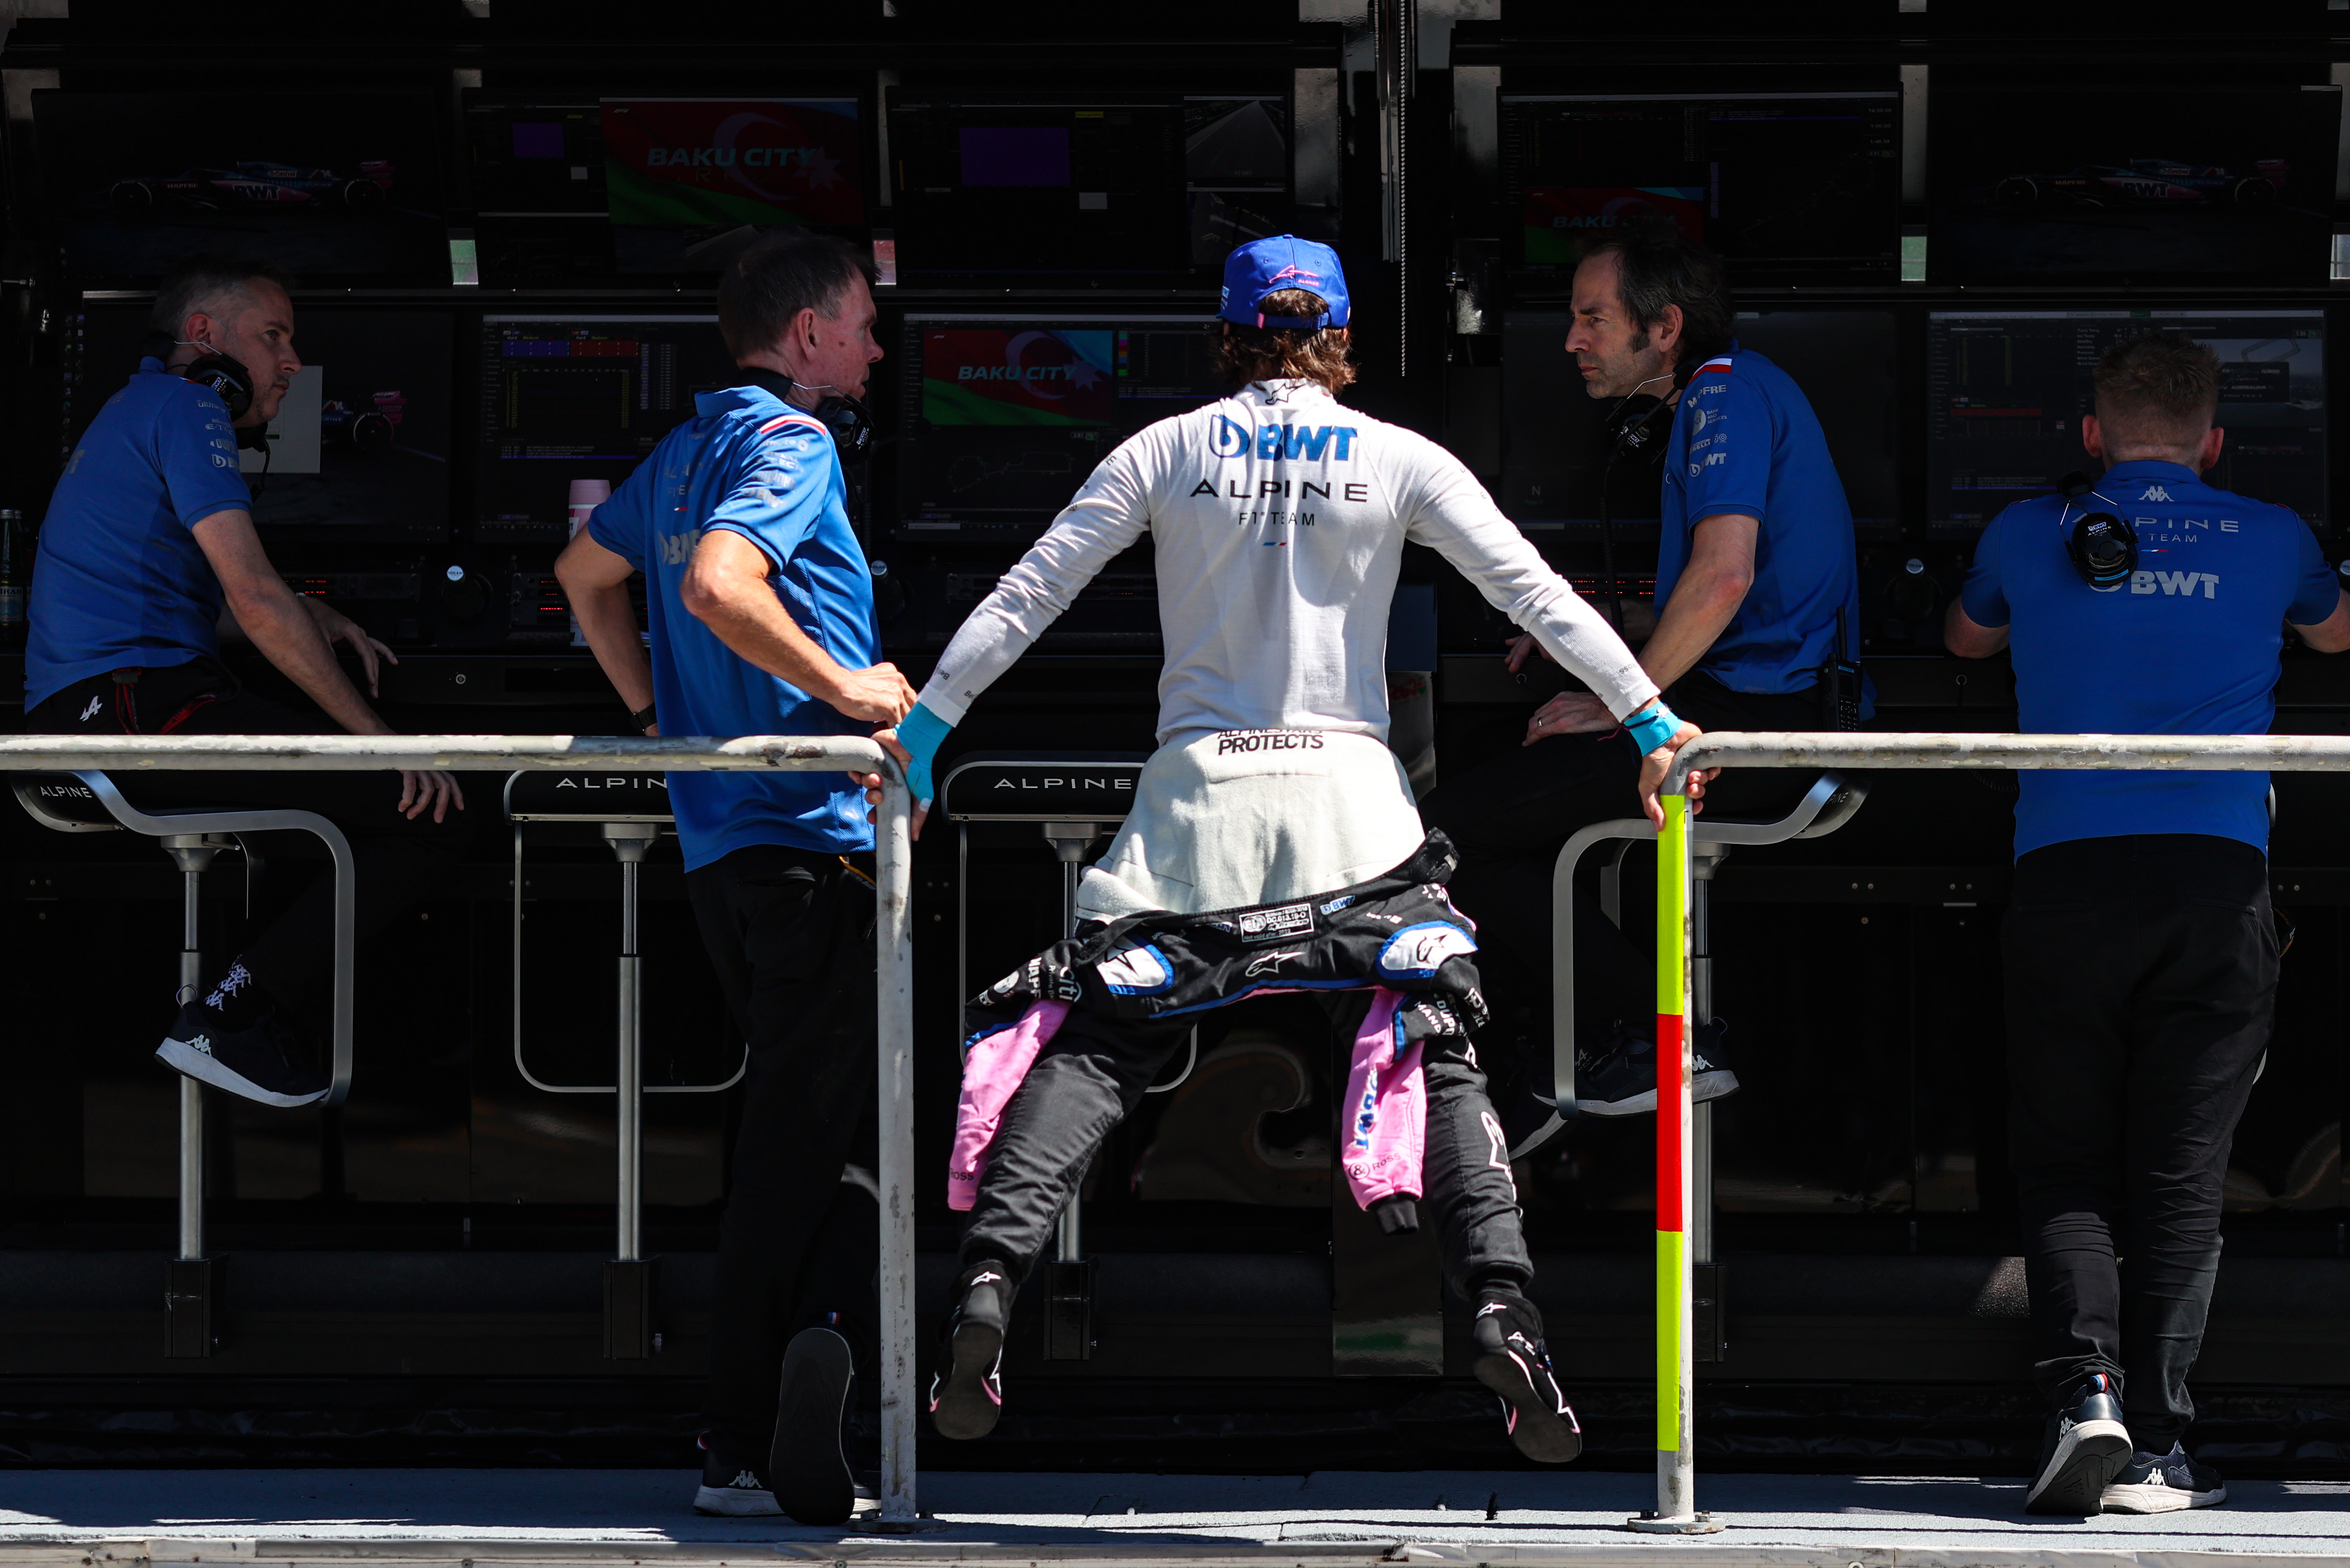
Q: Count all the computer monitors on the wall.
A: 10